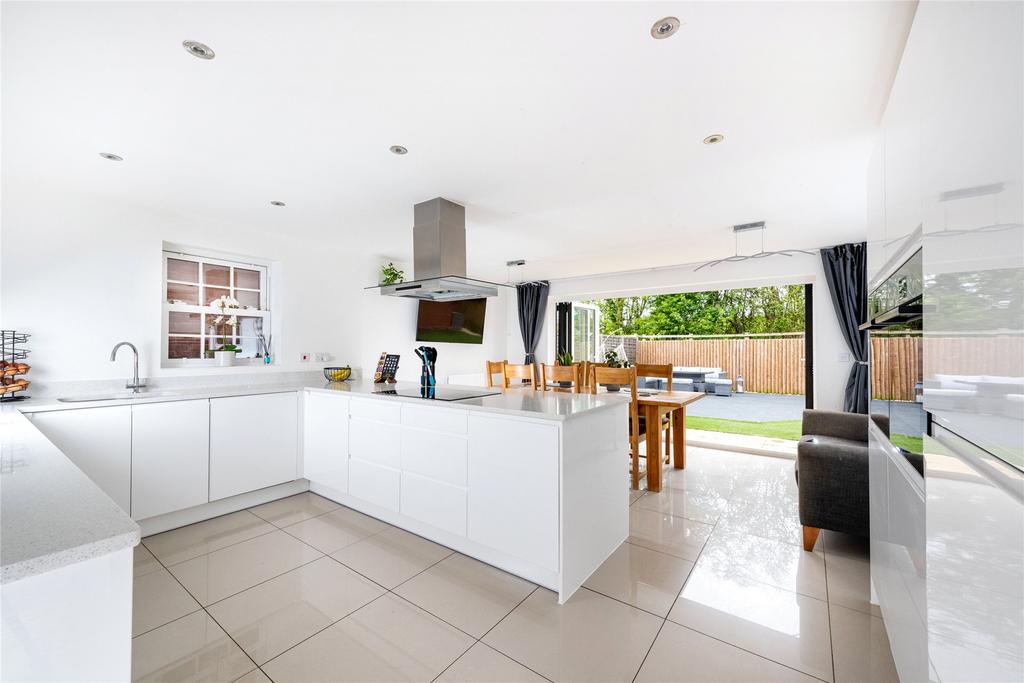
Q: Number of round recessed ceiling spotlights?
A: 6